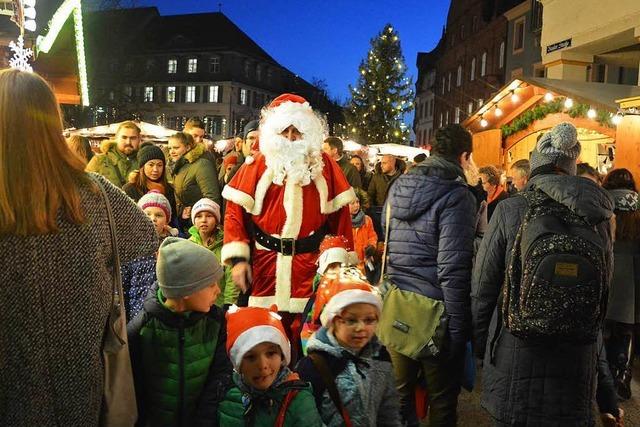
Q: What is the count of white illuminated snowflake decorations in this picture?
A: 1